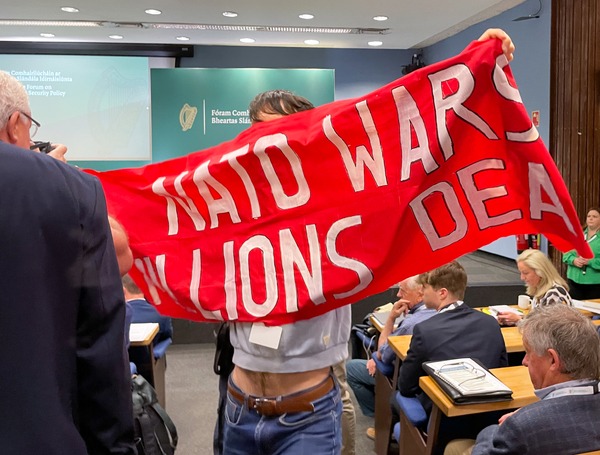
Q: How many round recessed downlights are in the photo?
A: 11